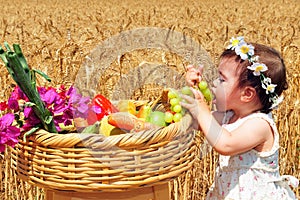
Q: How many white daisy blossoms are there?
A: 5